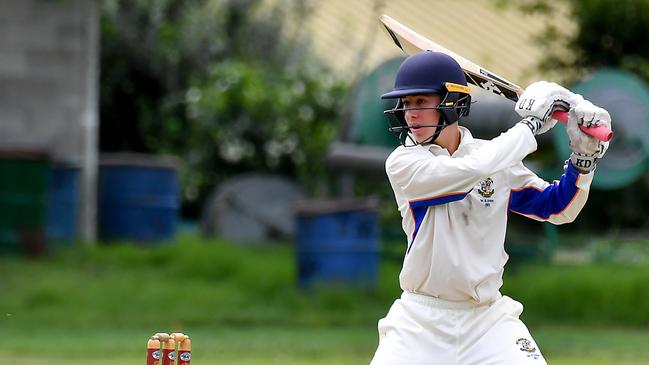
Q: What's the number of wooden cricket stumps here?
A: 3